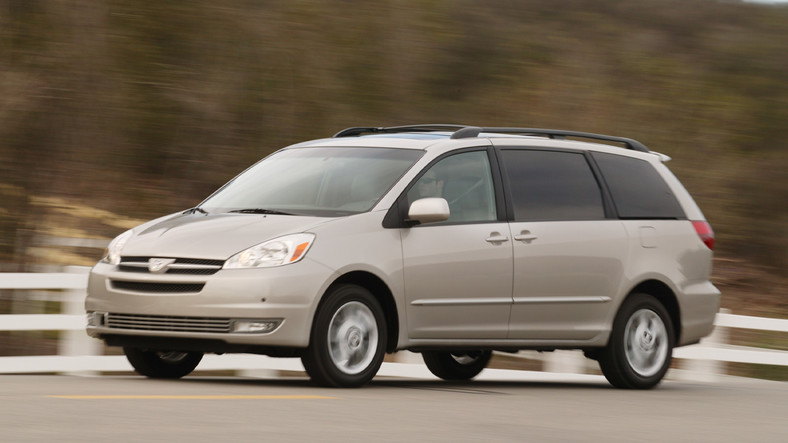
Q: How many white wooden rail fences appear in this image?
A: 1